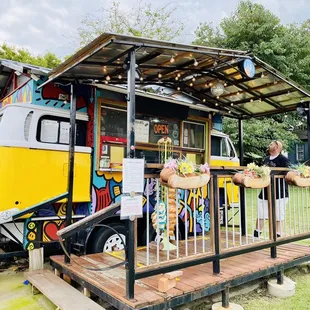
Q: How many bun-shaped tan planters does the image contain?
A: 3